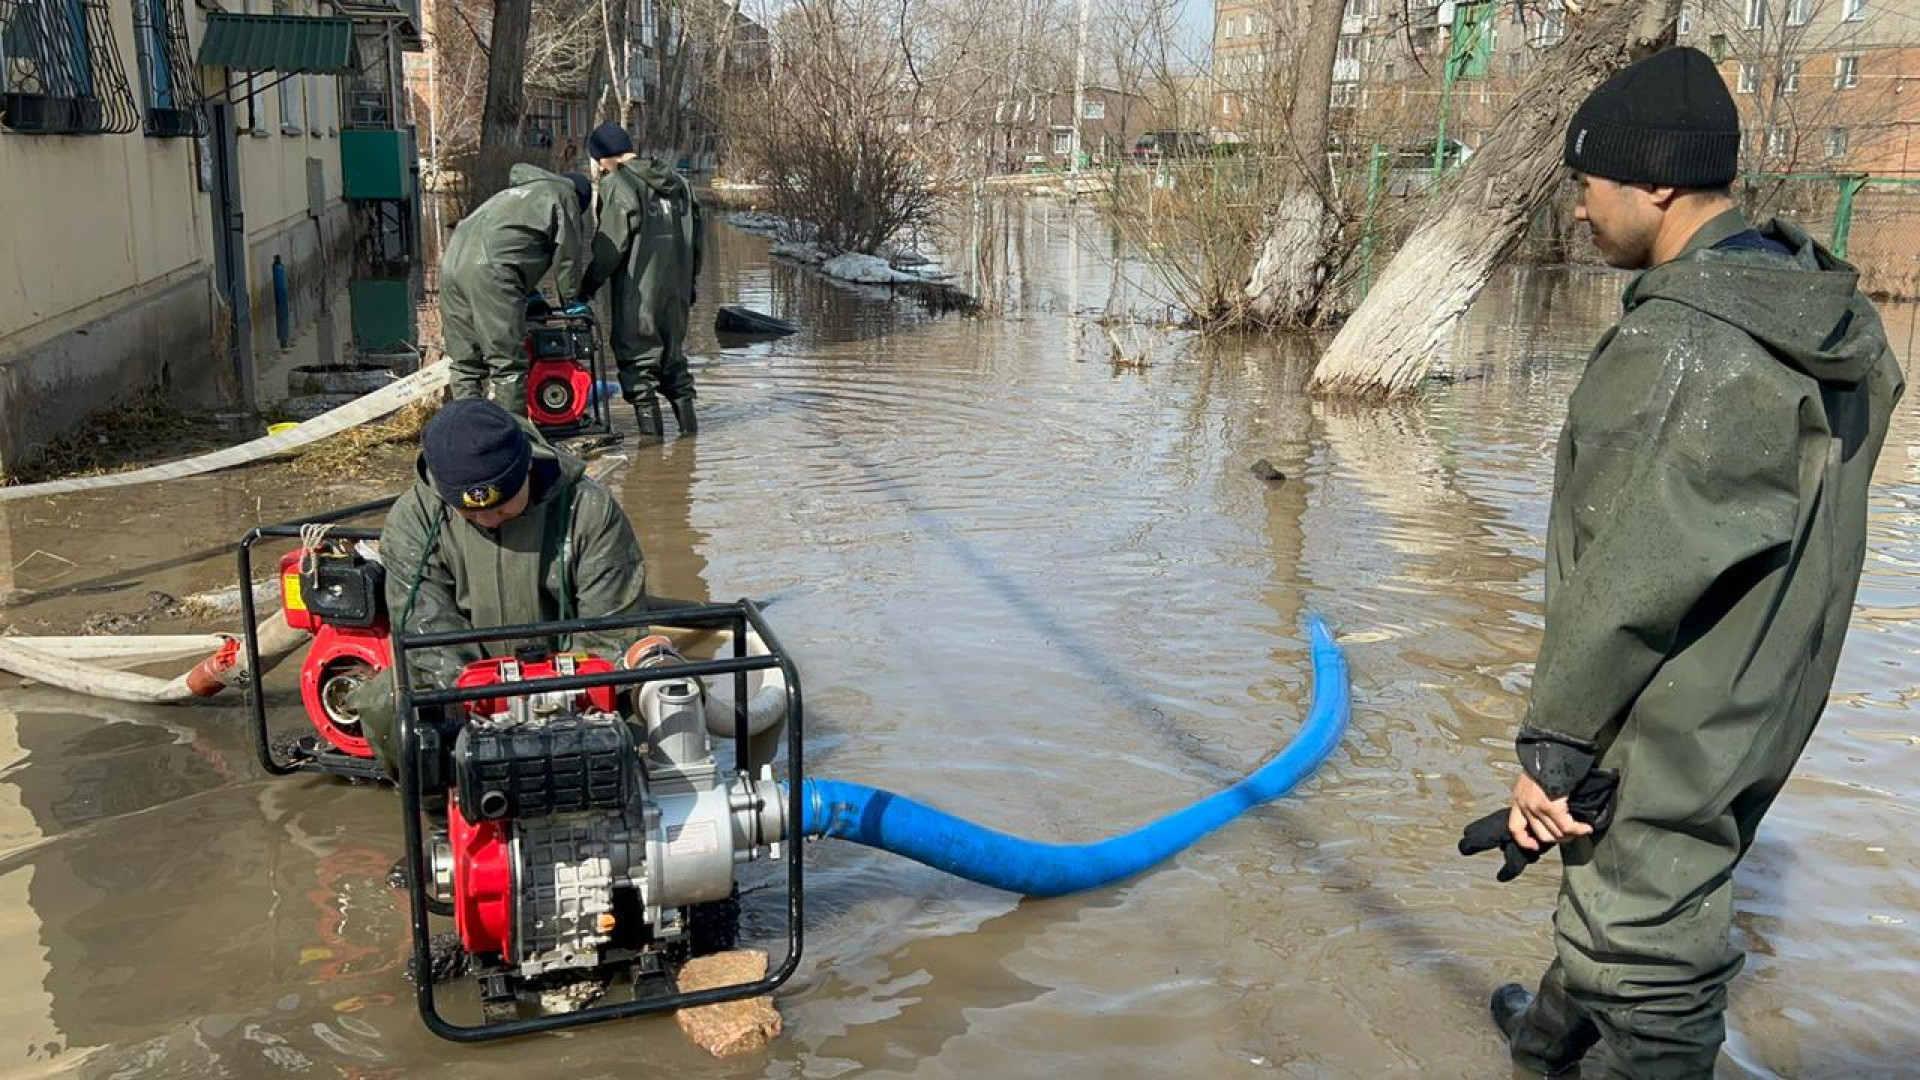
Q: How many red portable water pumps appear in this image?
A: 3